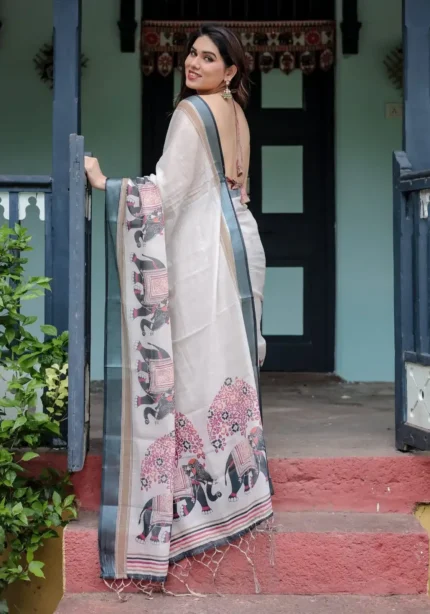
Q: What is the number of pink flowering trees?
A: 3